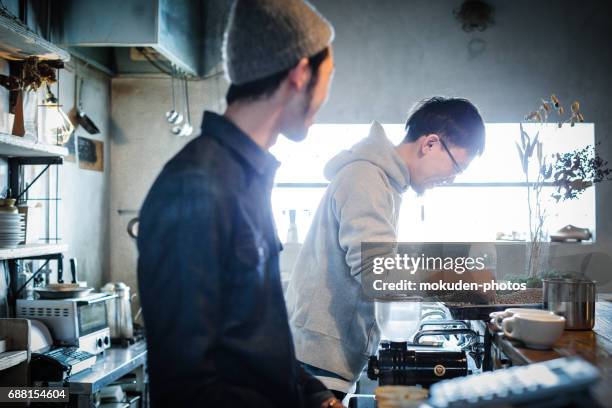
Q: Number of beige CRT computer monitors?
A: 0